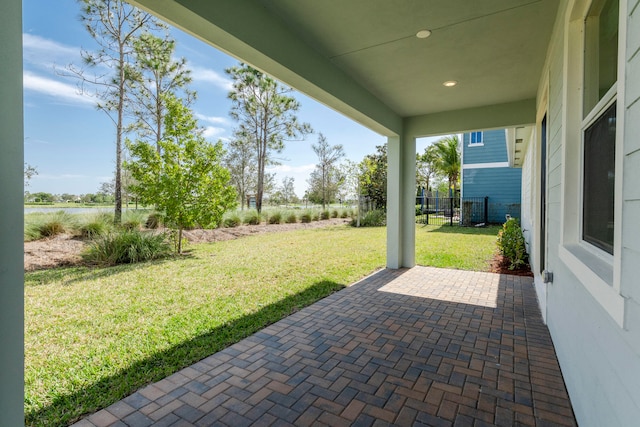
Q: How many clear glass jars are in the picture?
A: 0